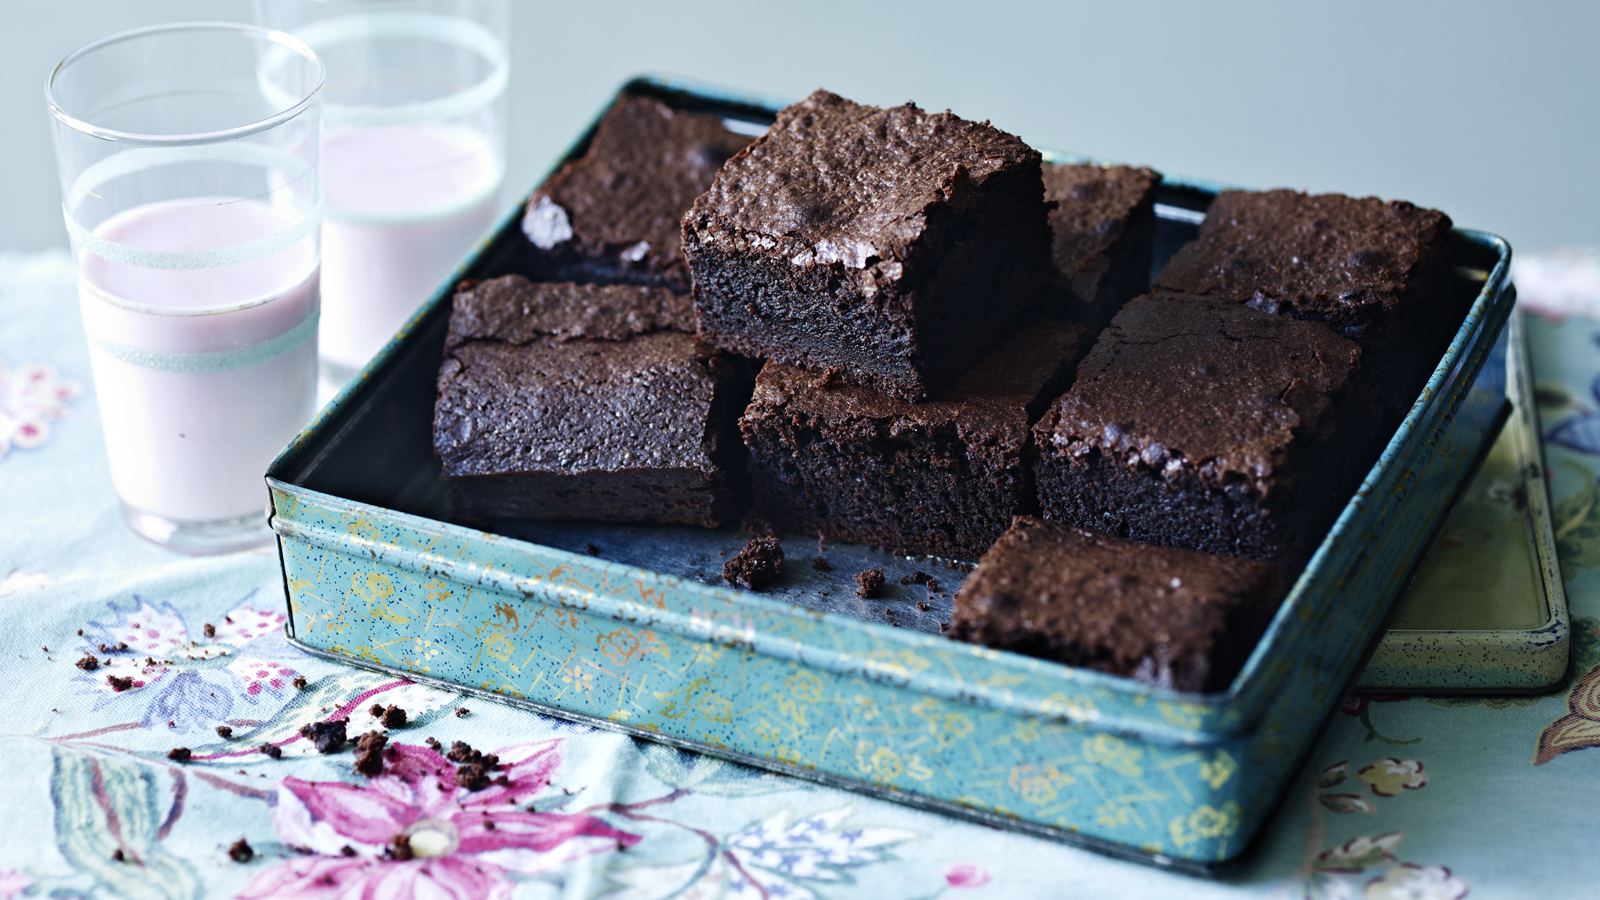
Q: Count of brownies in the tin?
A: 8